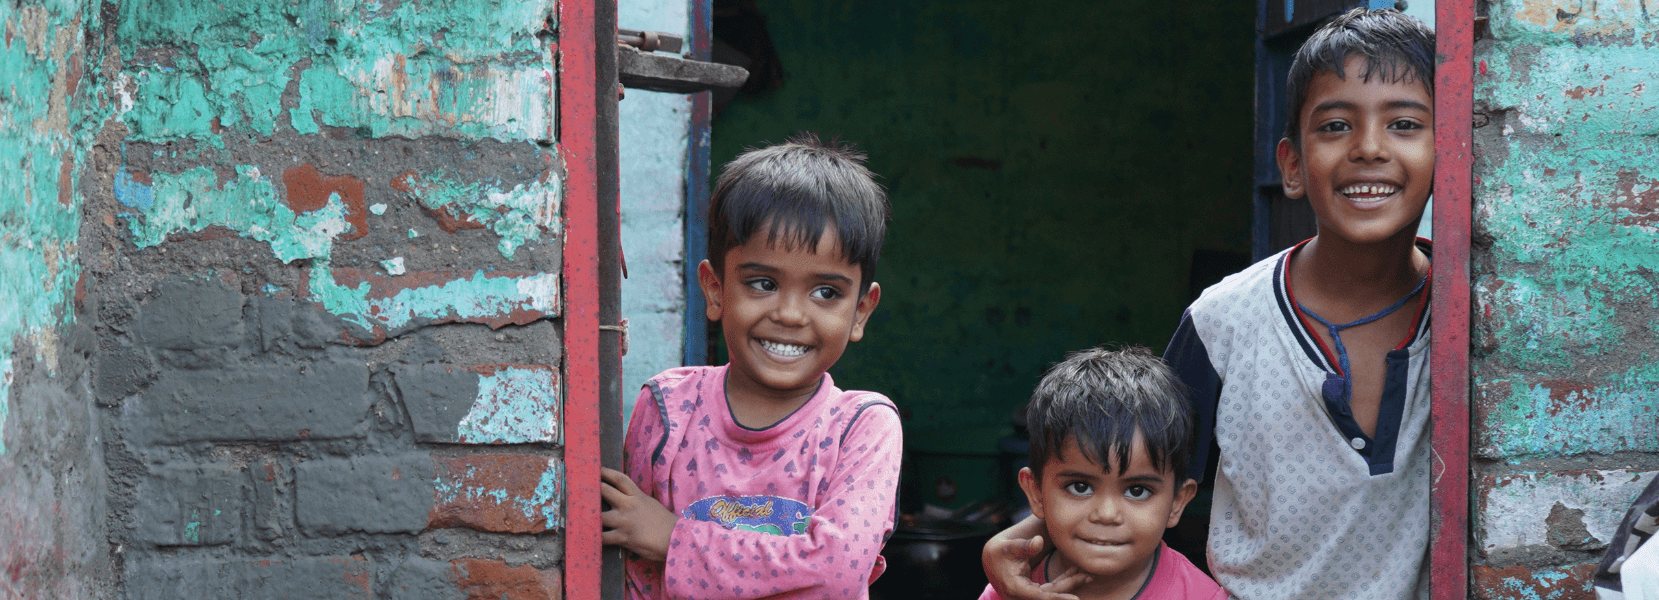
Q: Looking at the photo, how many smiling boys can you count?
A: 3